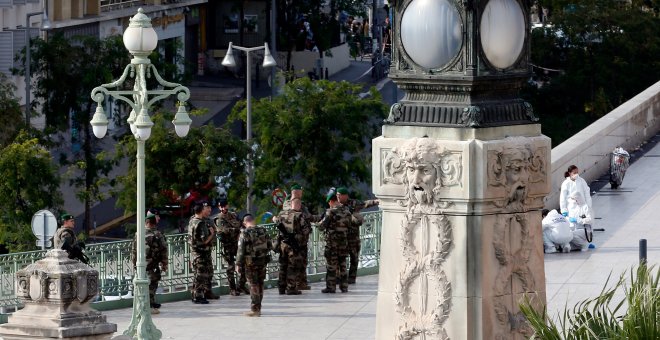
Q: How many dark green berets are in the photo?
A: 5